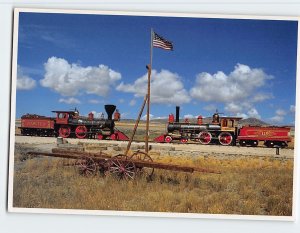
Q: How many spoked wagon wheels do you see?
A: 3